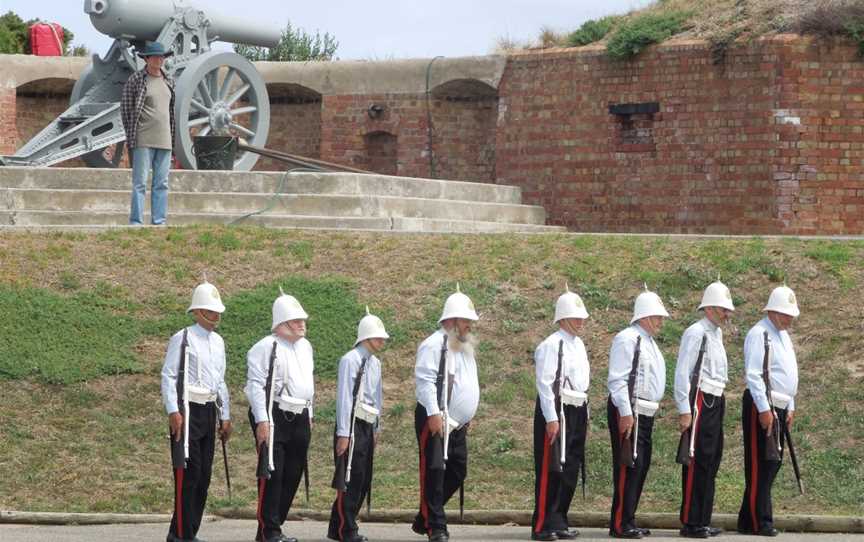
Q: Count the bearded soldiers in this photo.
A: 2